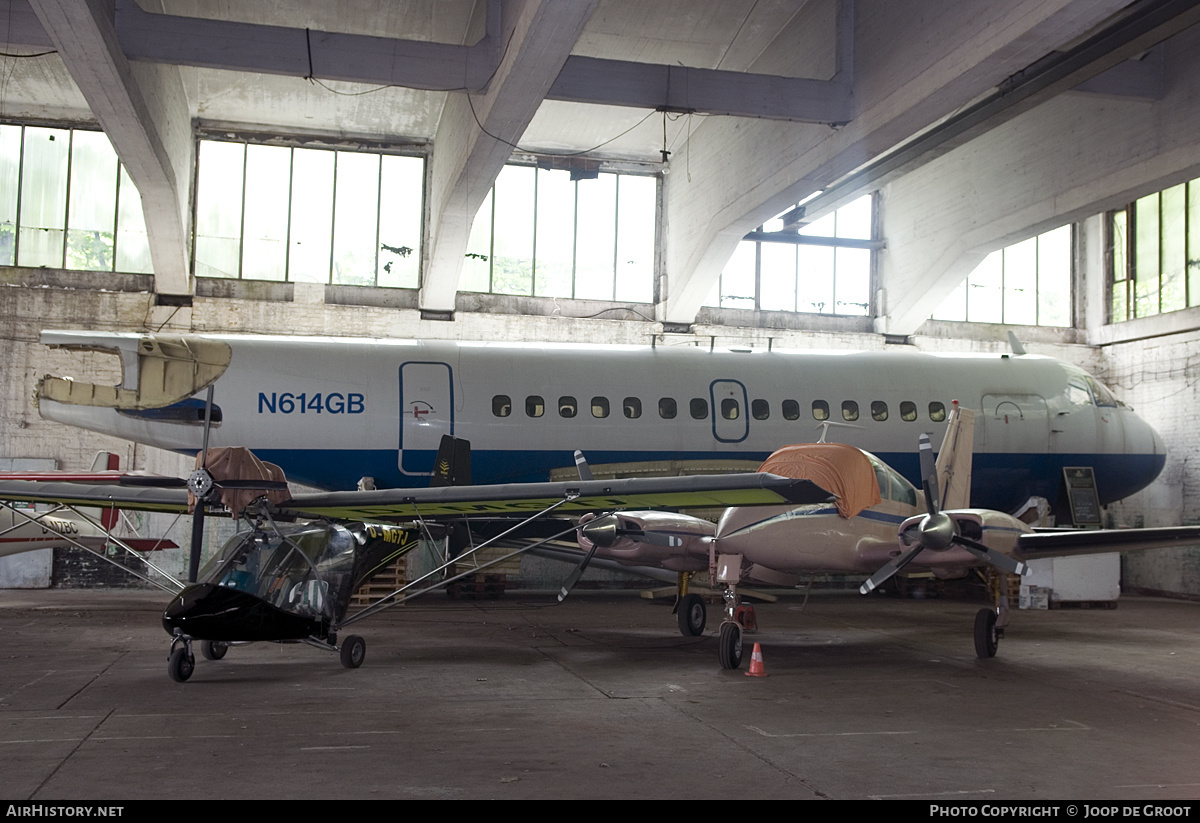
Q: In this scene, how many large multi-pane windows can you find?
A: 6